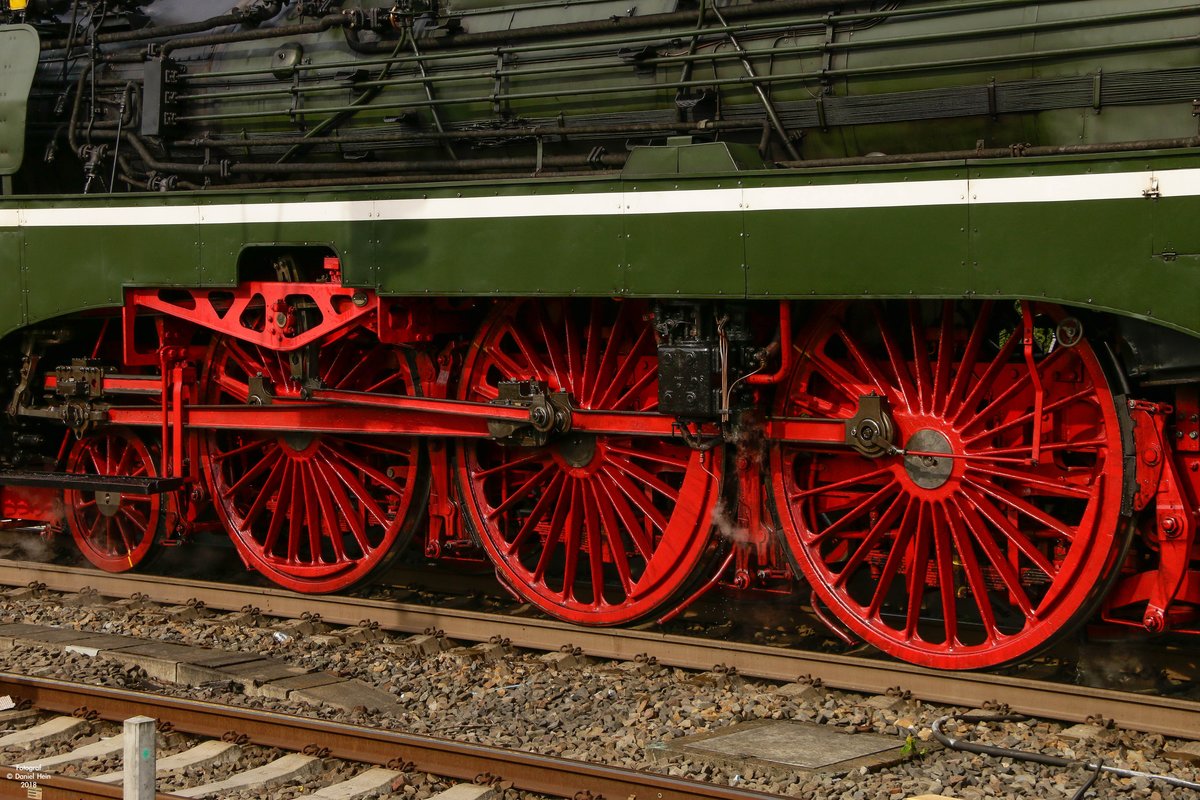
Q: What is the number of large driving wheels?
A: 3